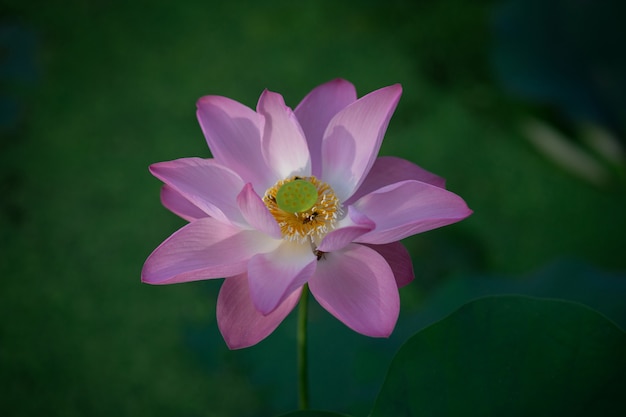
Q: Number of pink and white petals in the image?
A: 15